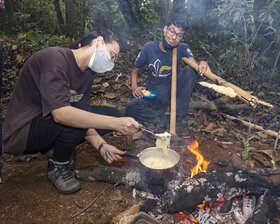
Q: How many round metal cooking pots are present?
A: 1